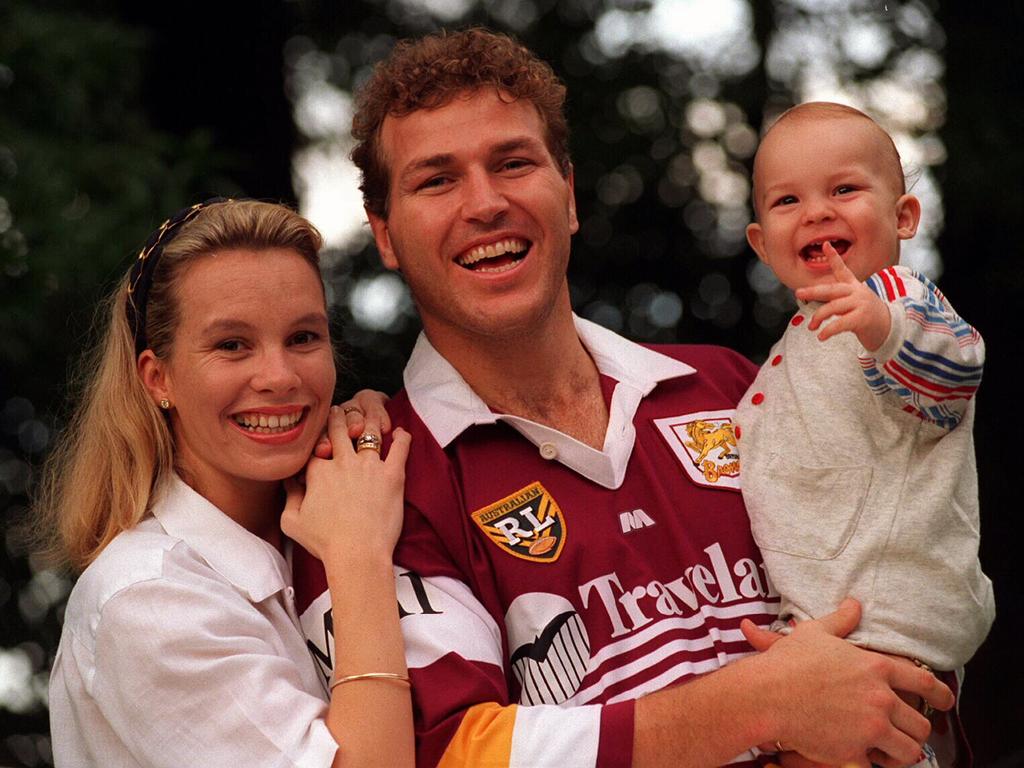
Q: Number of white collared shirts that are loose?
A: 1